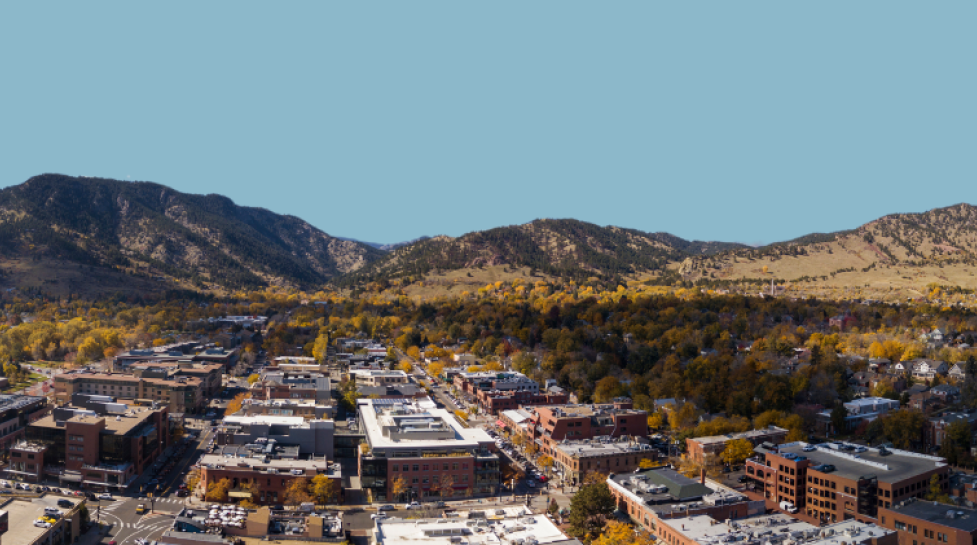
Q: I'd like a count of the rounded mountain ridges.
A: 3